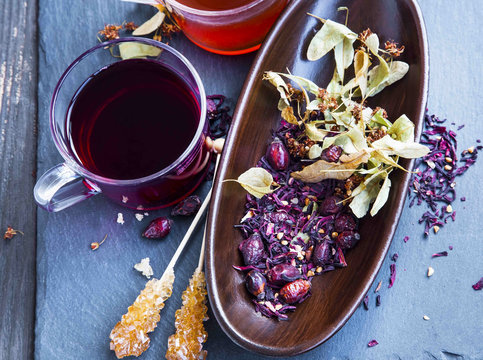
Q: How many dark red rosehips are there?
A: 12